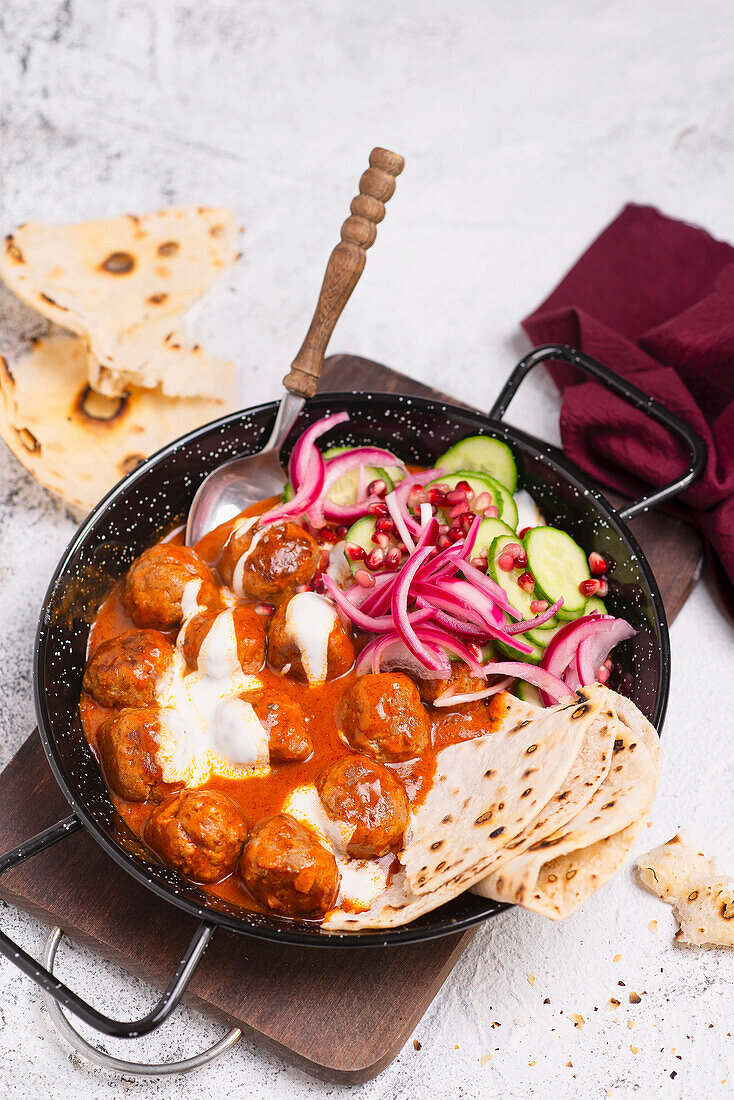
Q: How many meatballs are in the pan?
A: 12